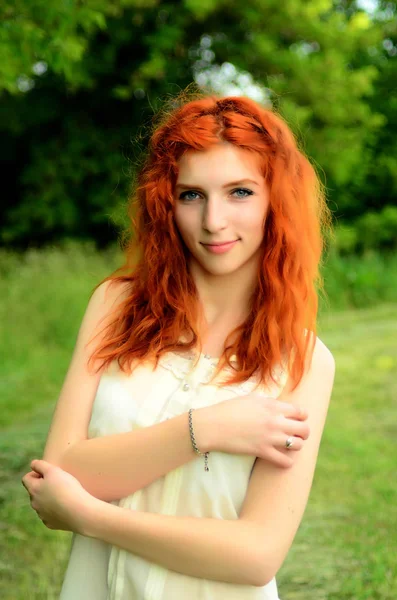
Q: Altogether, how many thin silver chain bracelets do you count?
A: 1